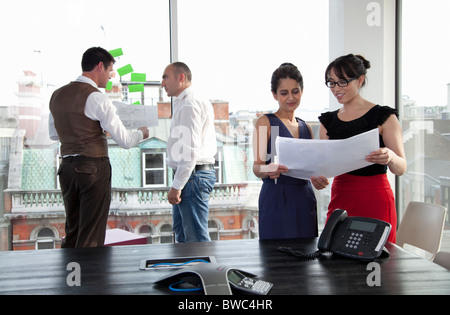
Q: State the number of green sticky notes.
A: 6